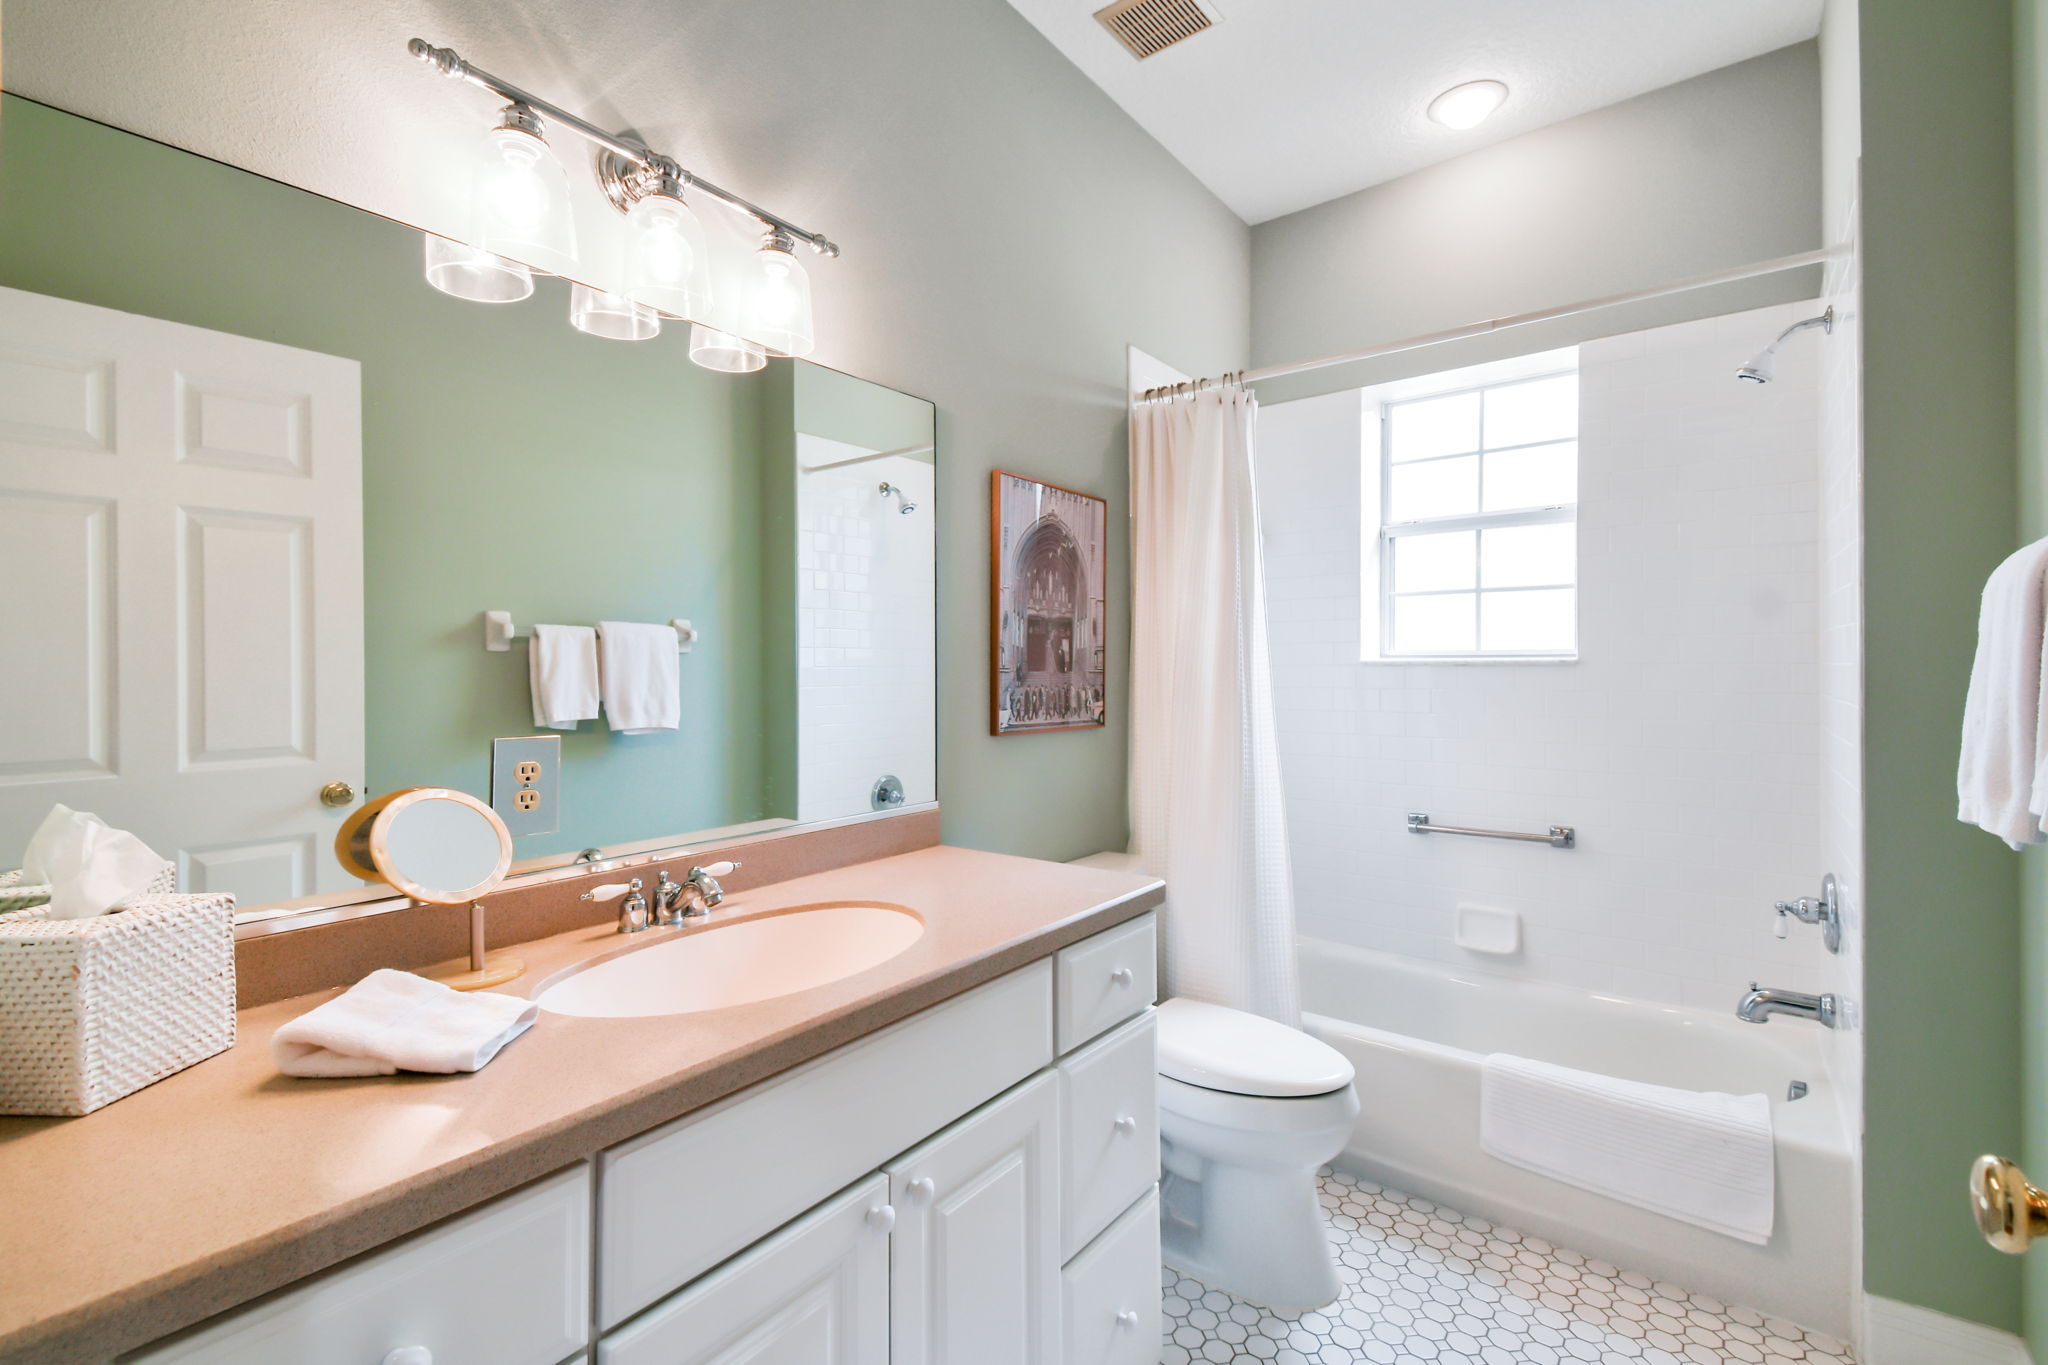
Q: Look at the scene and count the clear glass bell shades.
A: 3